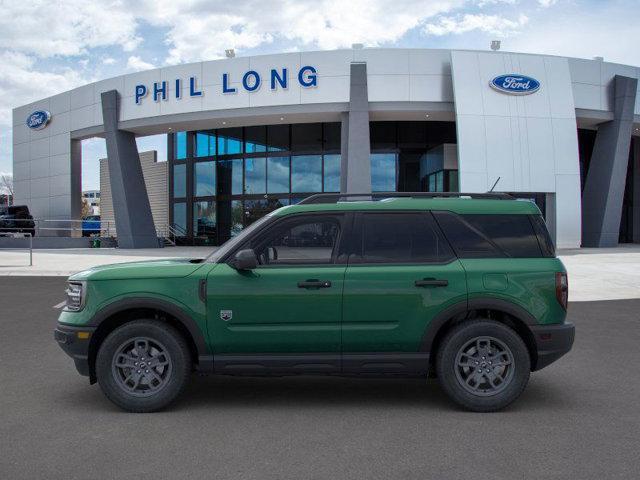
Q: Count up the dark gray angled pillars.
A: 3